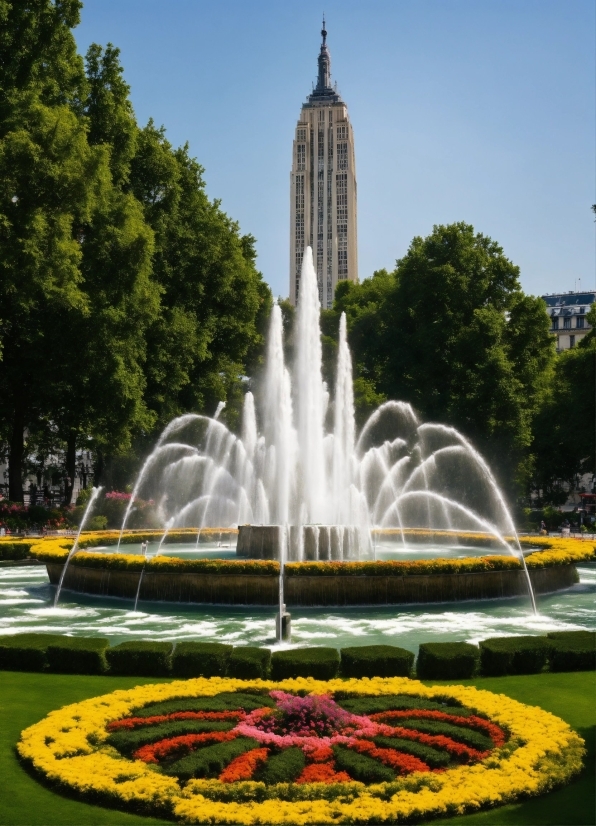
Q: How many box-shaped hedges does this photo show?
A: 10